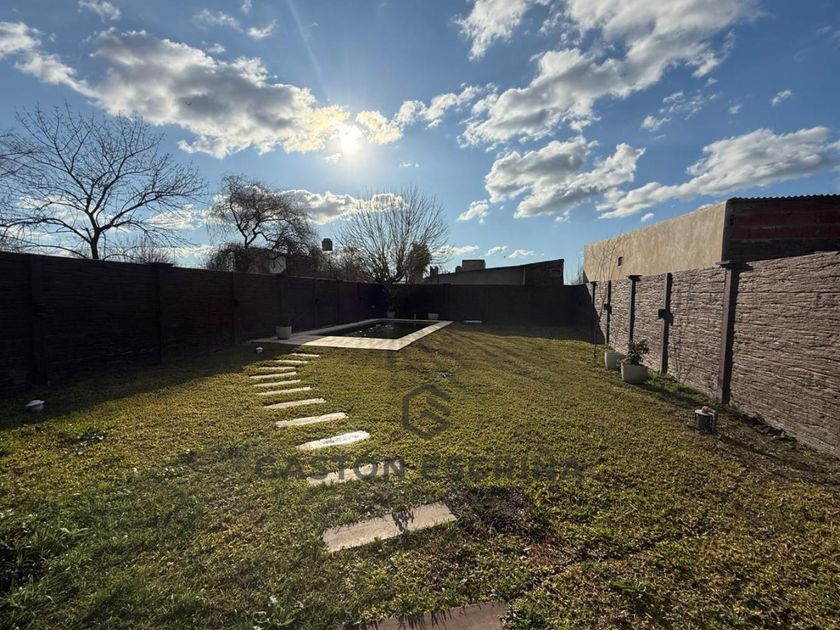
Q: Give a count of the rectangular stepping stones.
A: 12